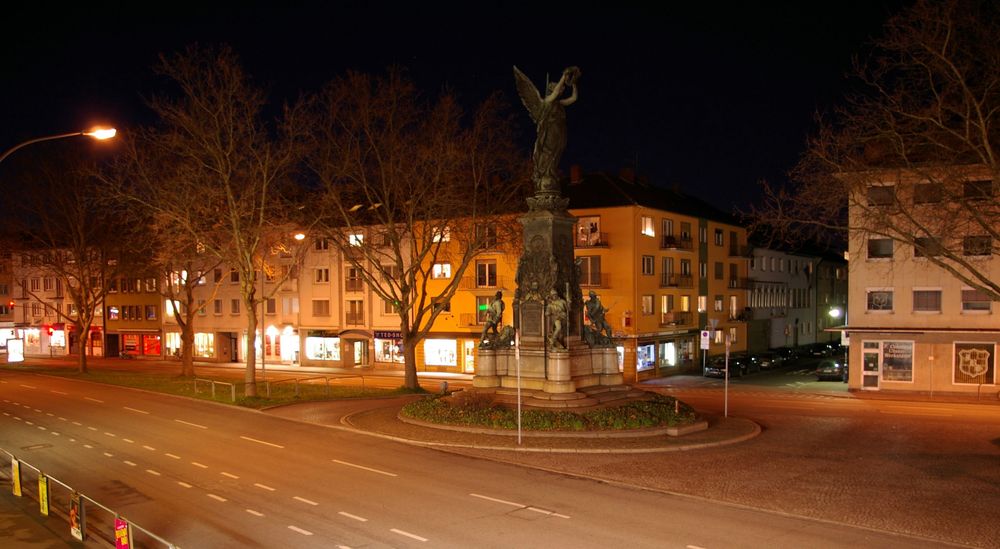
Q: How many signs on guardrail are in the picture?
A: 4